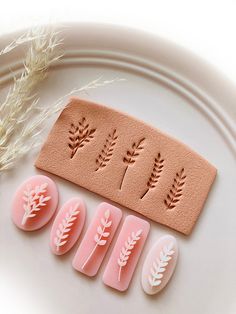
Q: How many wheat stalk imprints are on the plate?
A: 5